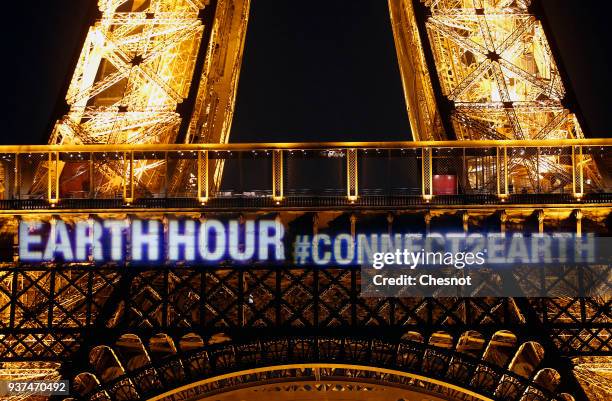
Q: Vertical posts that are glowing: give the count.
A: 8